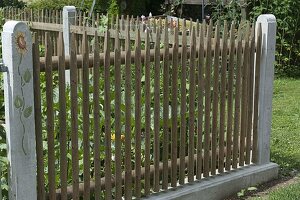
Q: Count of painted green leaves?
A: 3